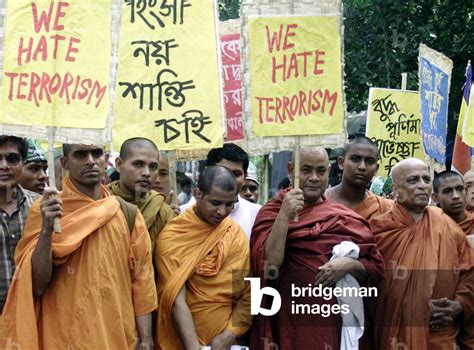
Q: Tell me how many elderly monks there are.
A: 2